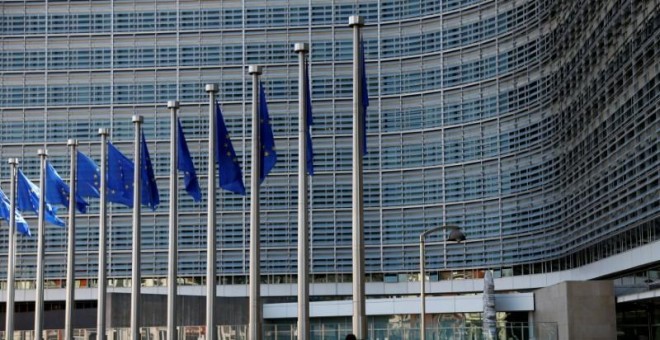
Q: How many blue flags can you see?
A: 11